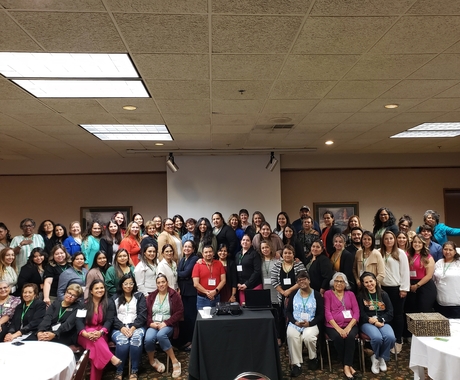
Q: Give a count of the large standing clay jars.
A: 0